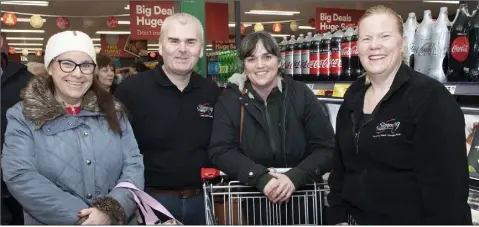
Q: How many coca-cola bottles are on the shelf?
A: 14